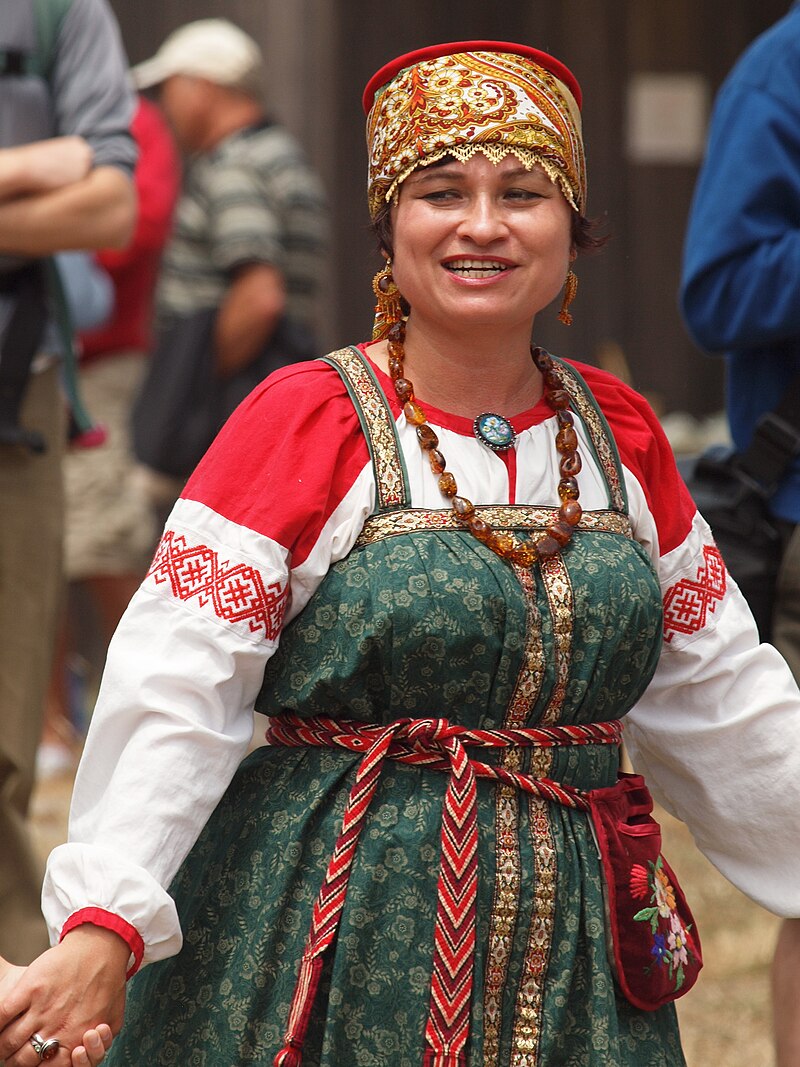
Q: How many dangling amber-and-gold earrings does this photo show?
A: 2